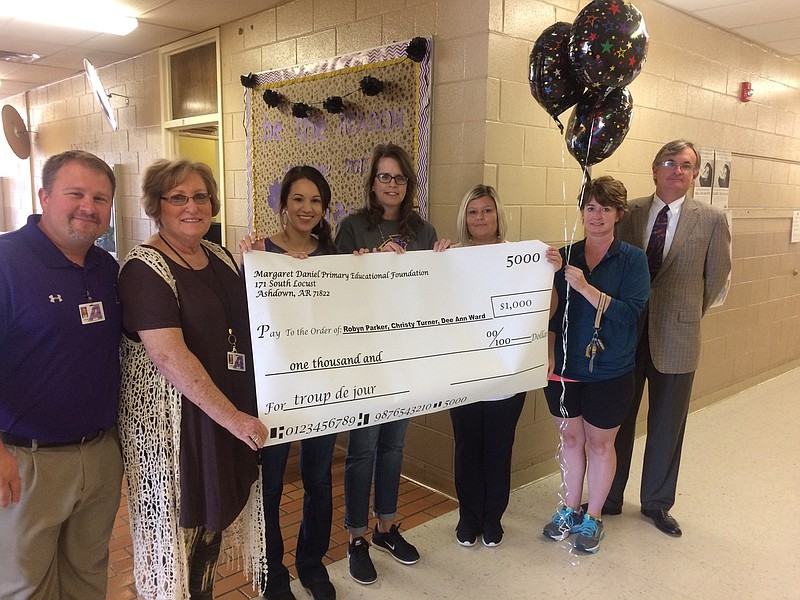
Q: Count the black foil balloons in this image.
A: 3